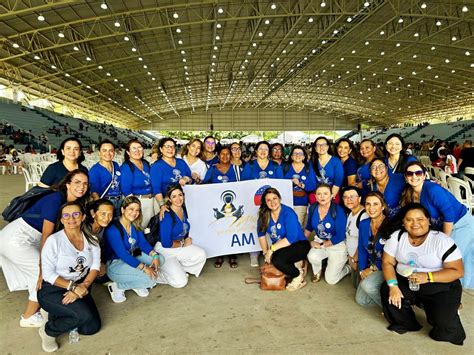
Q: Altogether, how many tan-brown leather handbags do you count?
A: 1